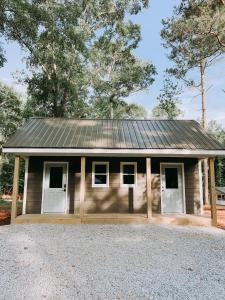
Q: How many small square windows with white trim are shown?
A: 2